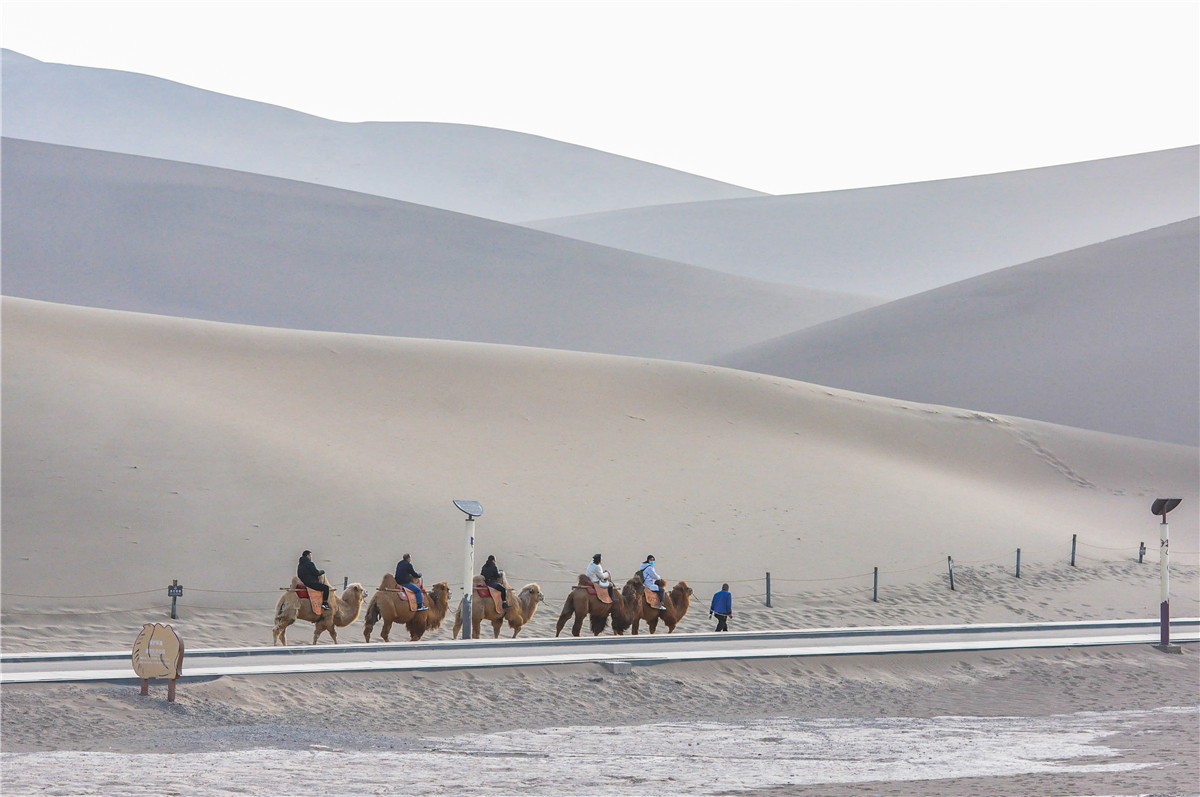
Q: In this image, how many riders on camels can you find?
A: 5